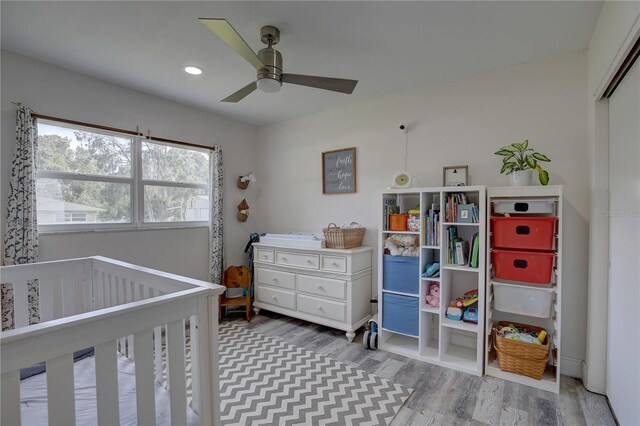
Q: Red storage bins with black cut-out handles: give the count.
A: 2